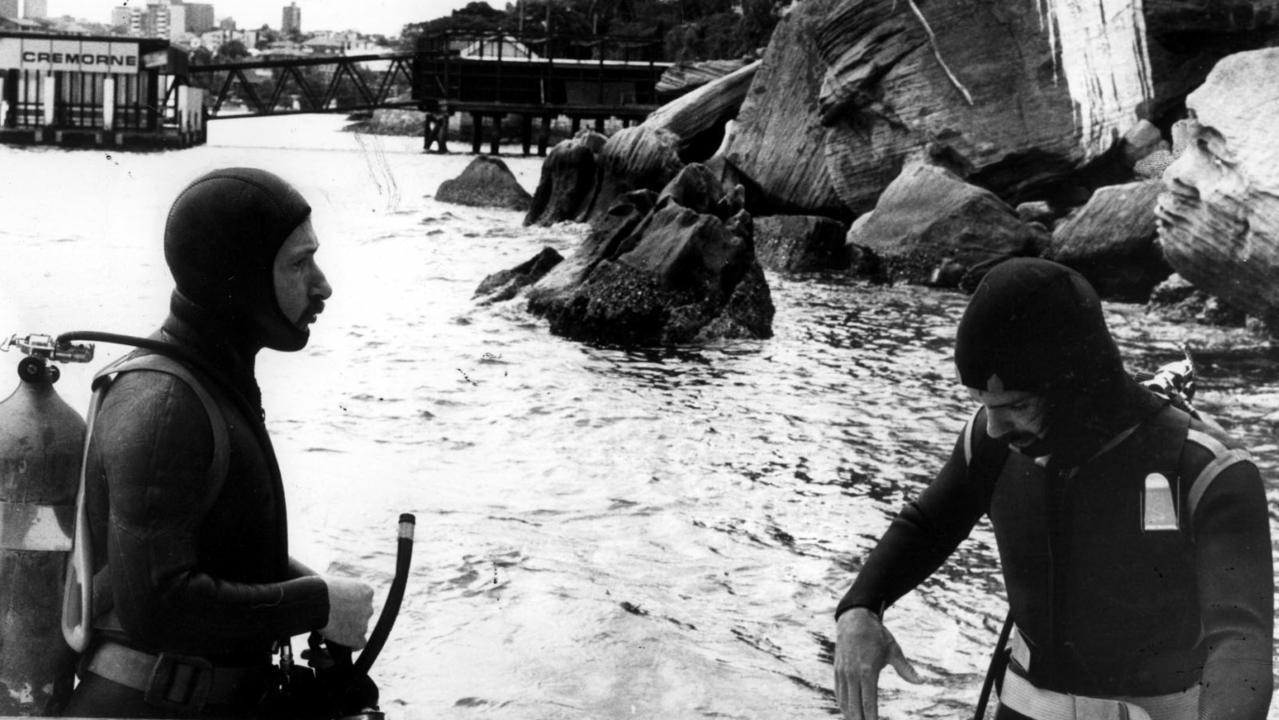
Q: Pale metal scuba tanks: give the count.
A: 1